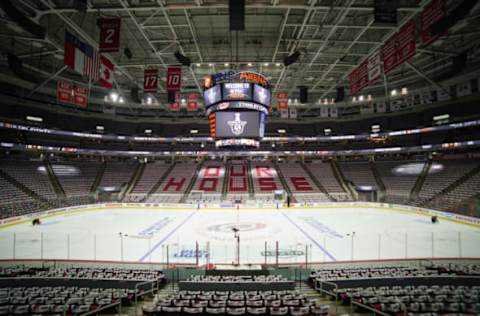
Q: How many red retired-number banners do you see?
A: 3